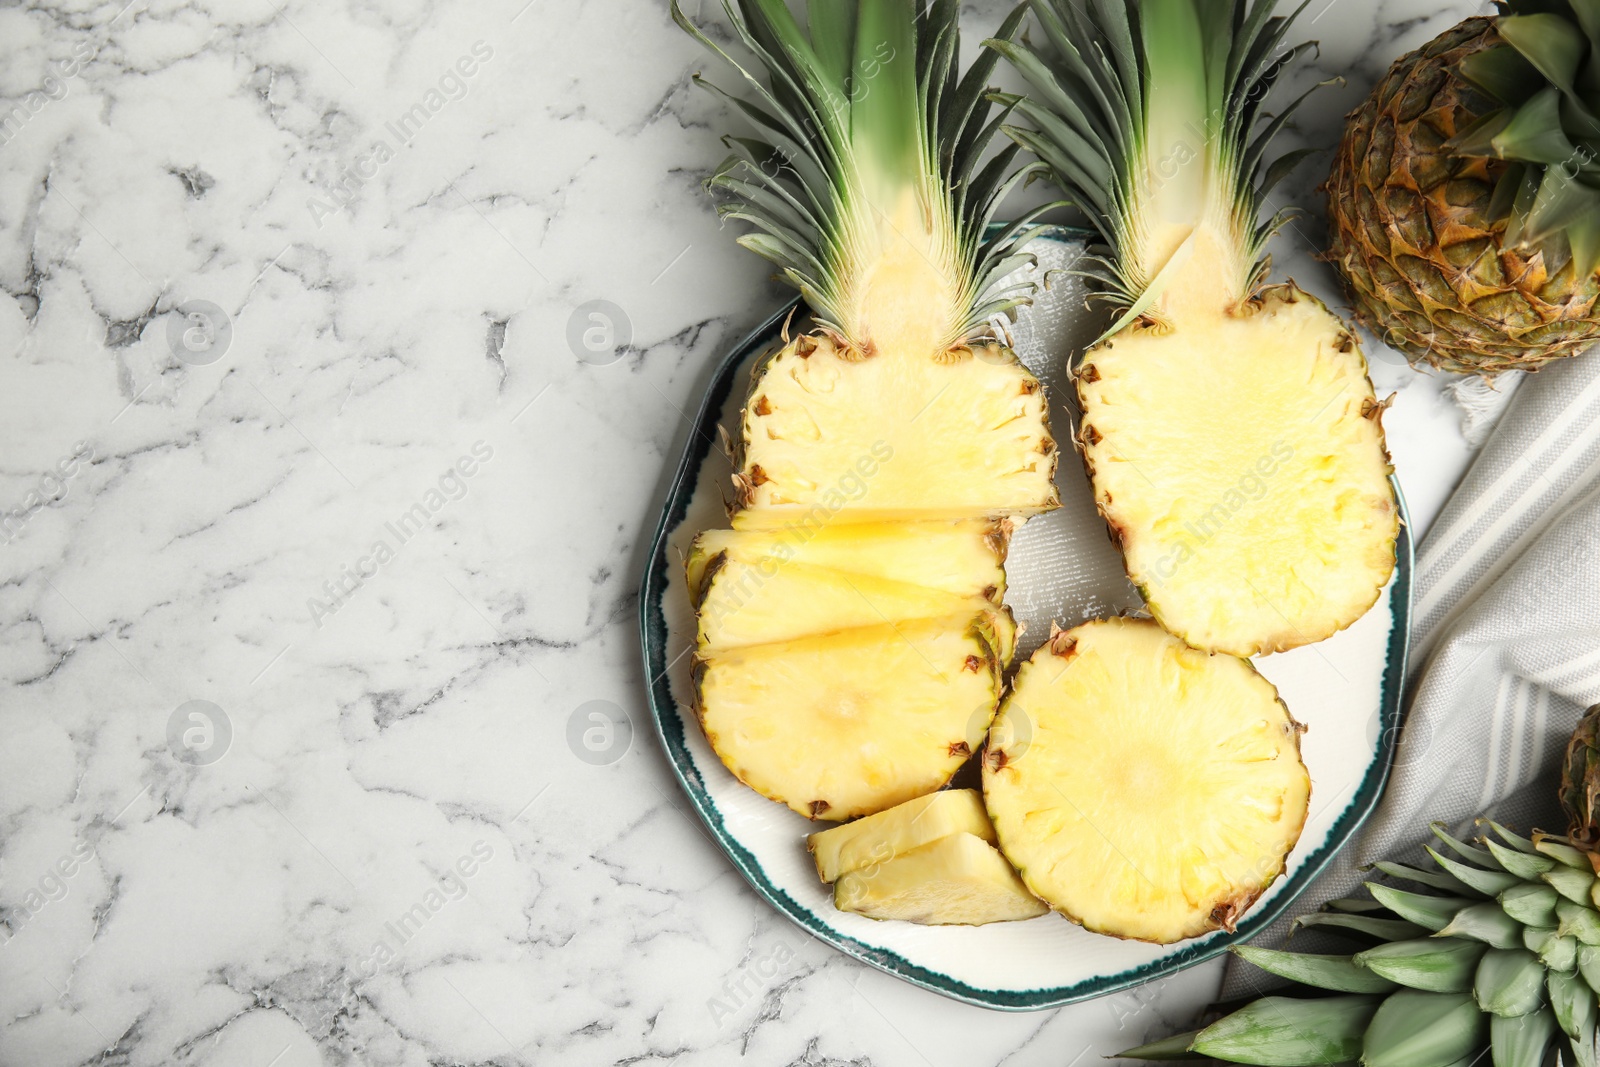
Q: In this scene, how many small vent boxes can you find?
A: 0